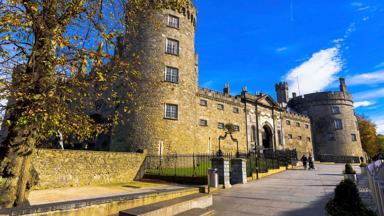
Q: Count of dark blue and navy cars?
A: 0